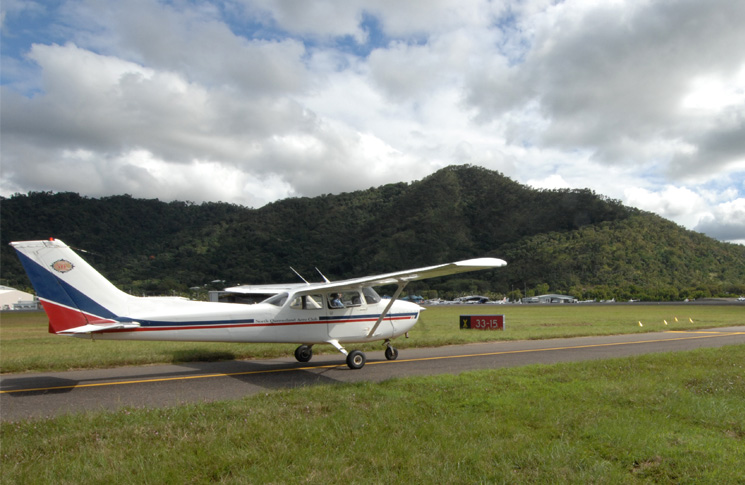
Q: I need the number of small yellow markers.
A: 4